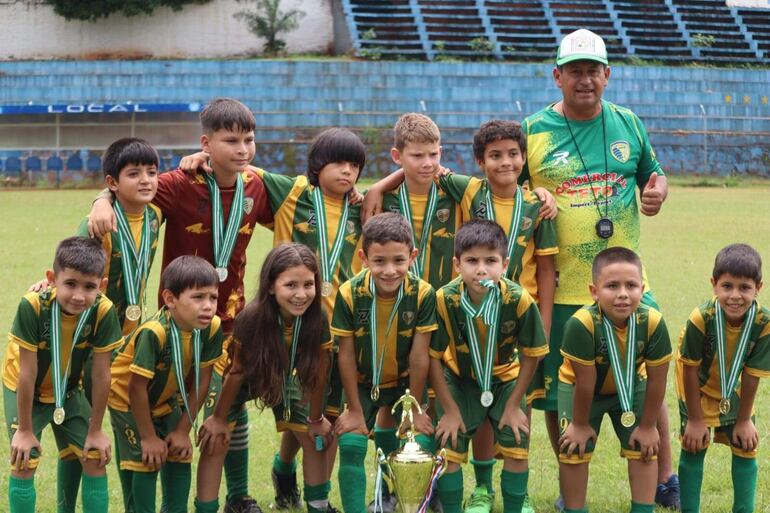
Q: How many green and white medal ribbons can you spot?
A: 12